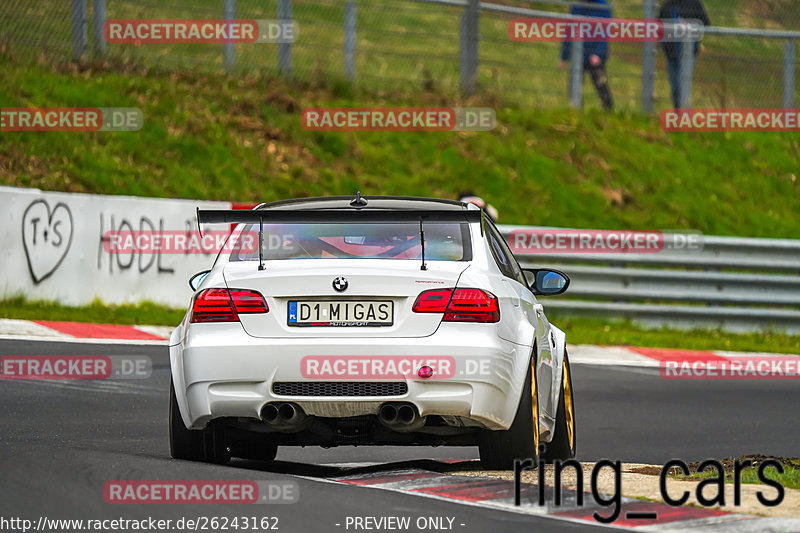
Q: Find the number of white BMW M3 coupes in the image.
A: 1